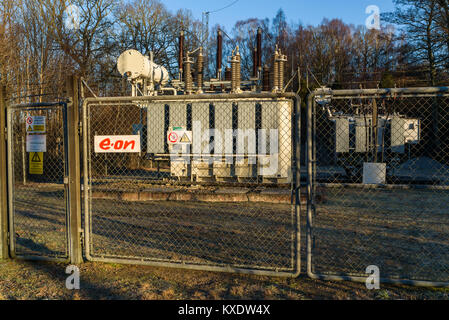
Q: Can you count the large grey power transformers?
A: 2